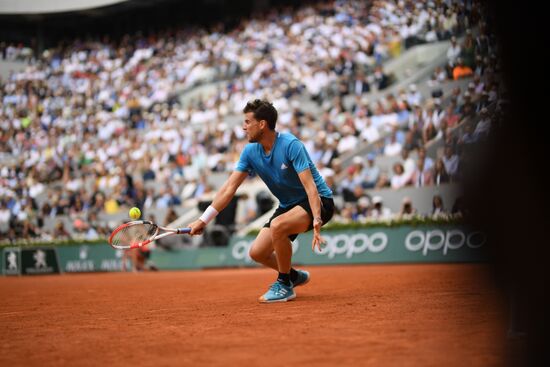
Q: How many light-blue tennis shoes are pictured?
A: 2